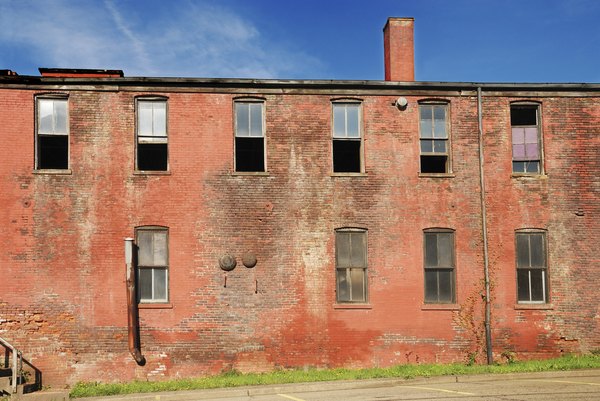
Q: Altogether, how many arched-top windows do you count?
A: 10